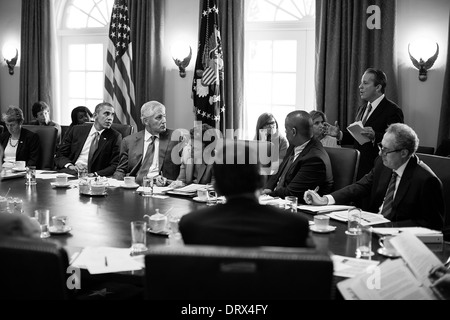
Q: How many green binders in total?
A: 0